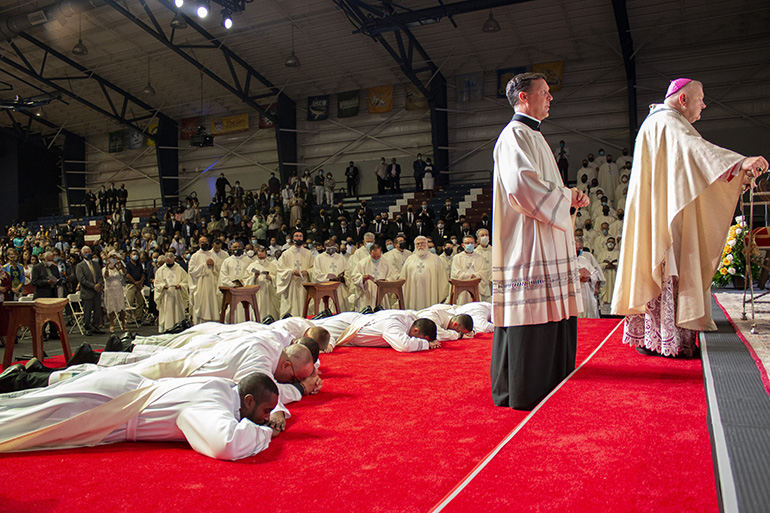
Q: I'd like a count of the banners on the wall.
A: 13